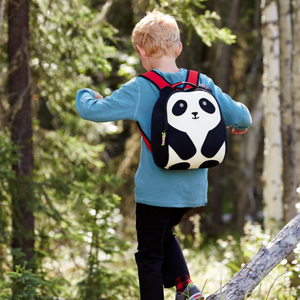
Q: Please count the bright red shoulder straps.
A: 2